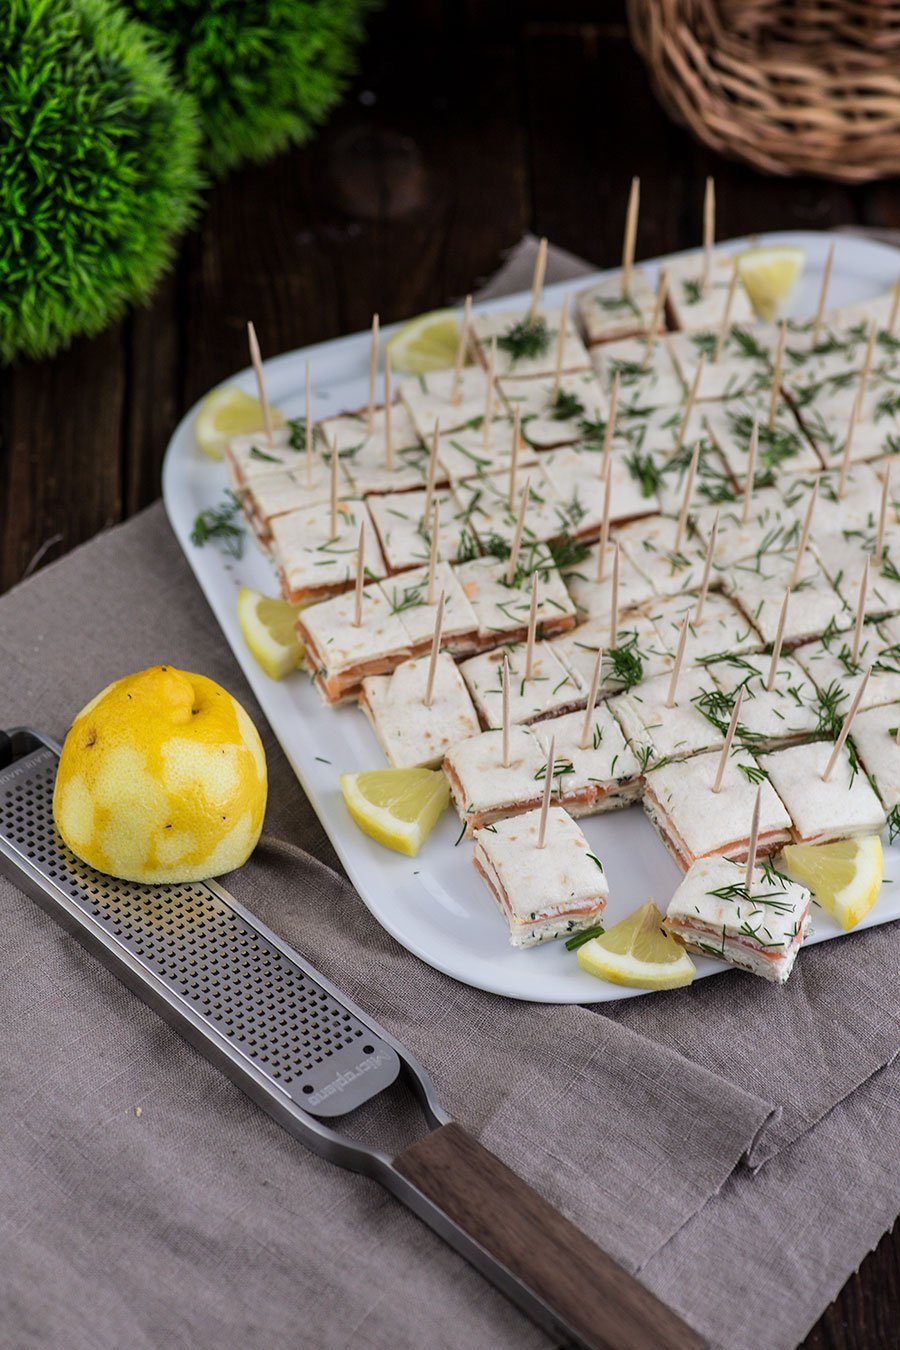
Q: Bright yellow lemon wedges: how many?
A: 7